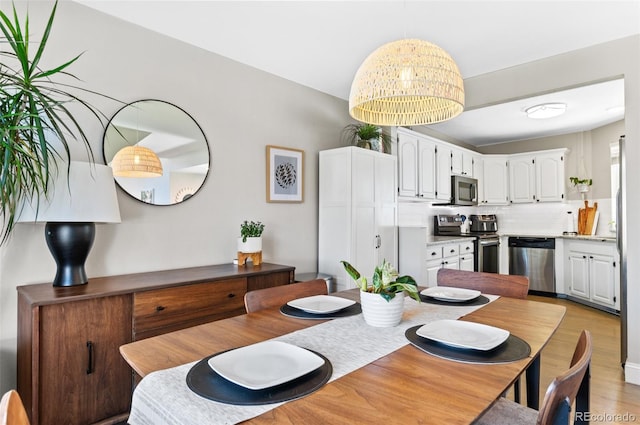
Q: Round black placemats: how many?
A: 4